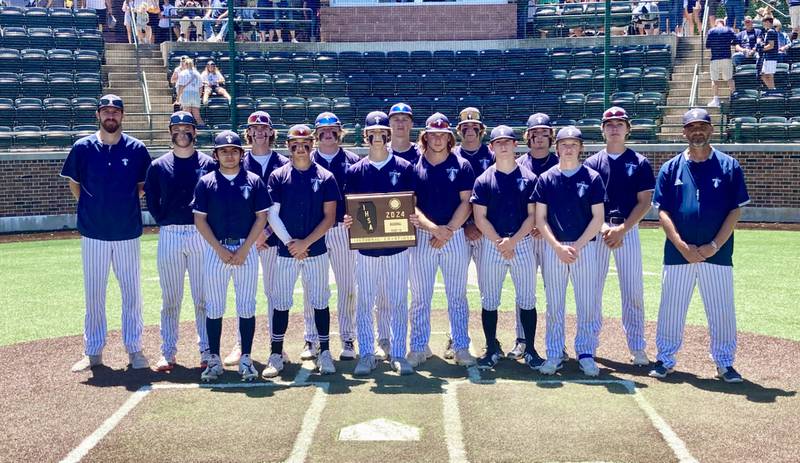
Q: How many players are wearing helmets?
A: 0